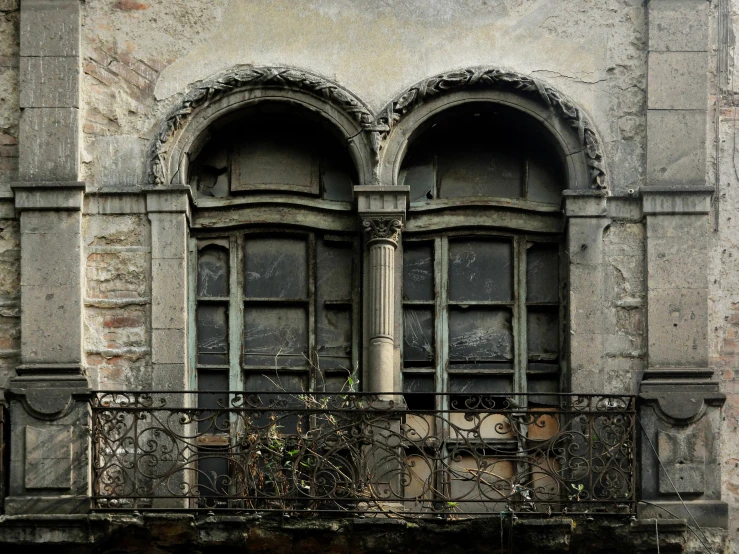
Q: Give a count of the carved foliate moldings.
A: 2